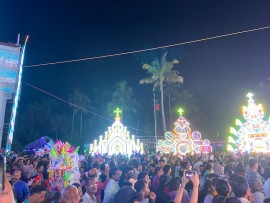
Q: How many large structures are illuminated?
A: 3